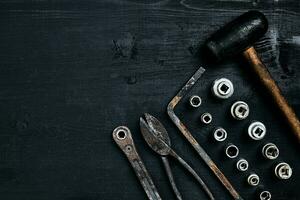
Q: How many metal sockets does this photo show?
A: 12